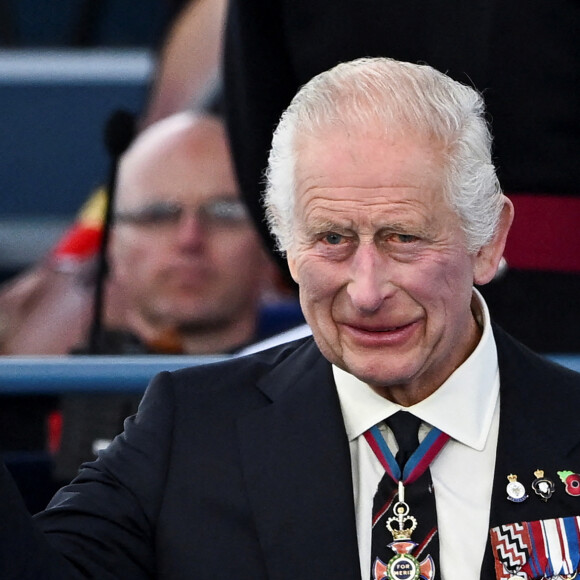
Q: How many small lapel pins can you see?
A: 3